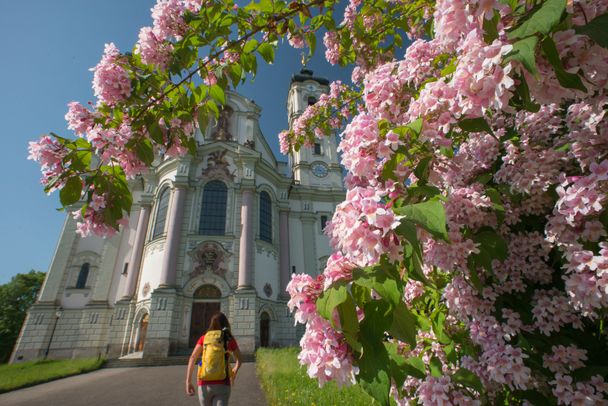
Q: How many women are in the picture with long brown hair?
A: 1